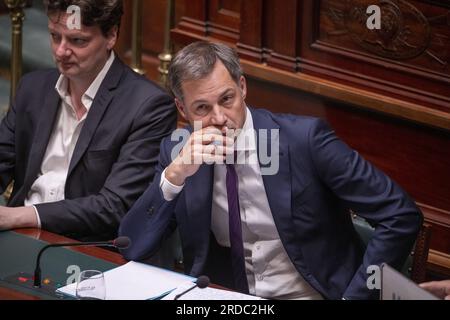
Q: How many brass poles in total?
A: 3